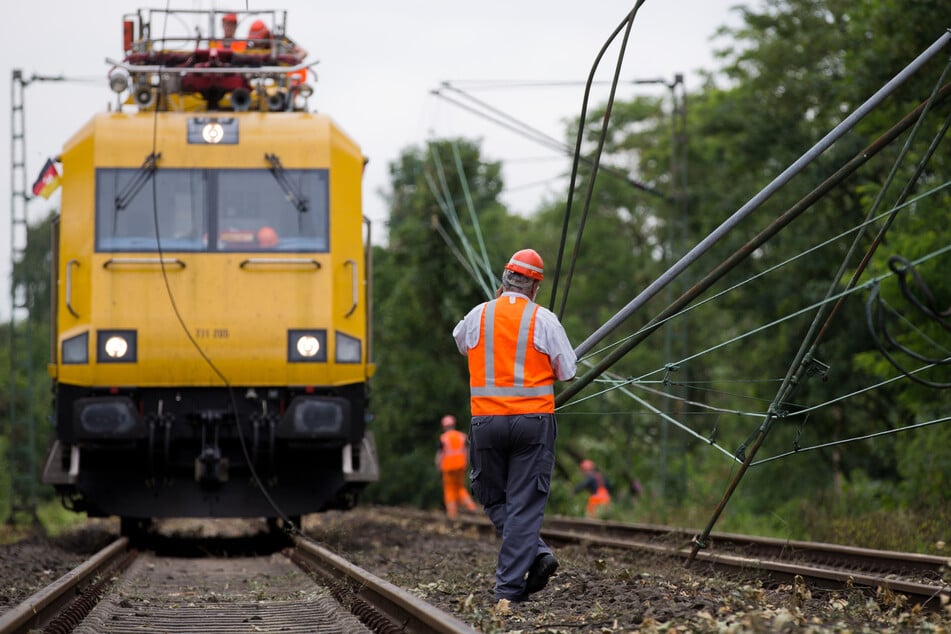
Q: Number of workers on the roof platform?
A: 2